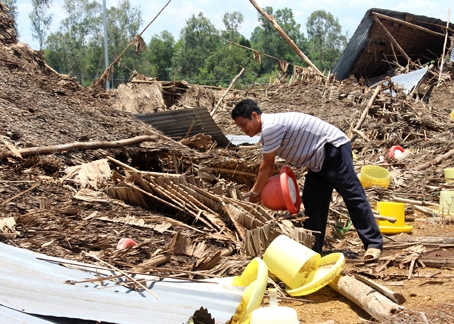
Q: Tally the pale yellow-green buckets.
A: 2